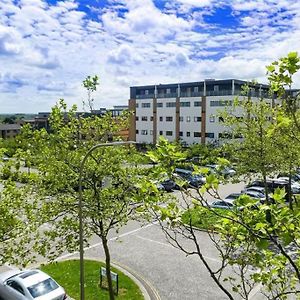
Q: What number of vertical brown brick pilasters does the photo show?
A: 4